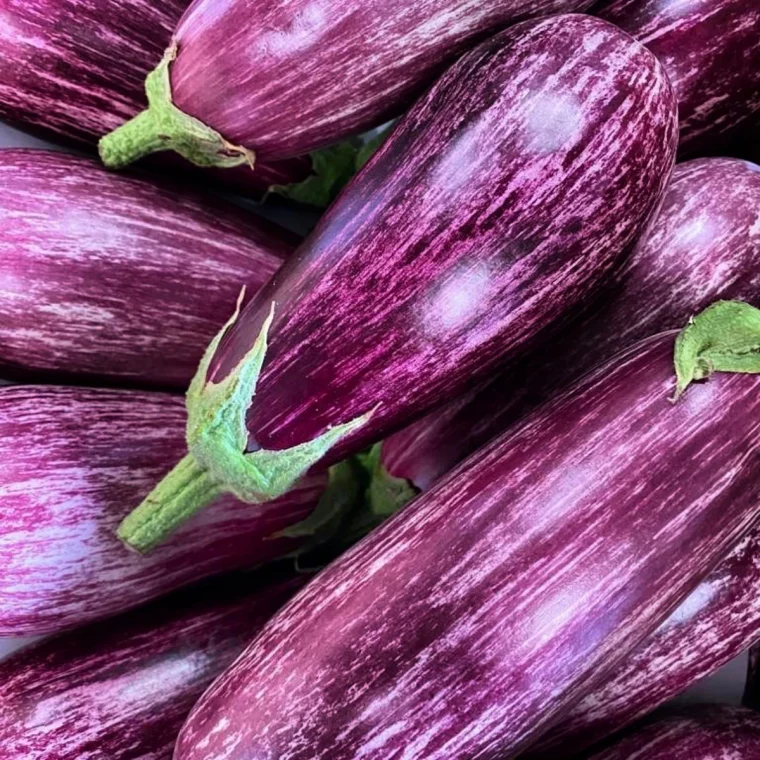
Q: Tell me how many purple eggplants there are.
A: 11